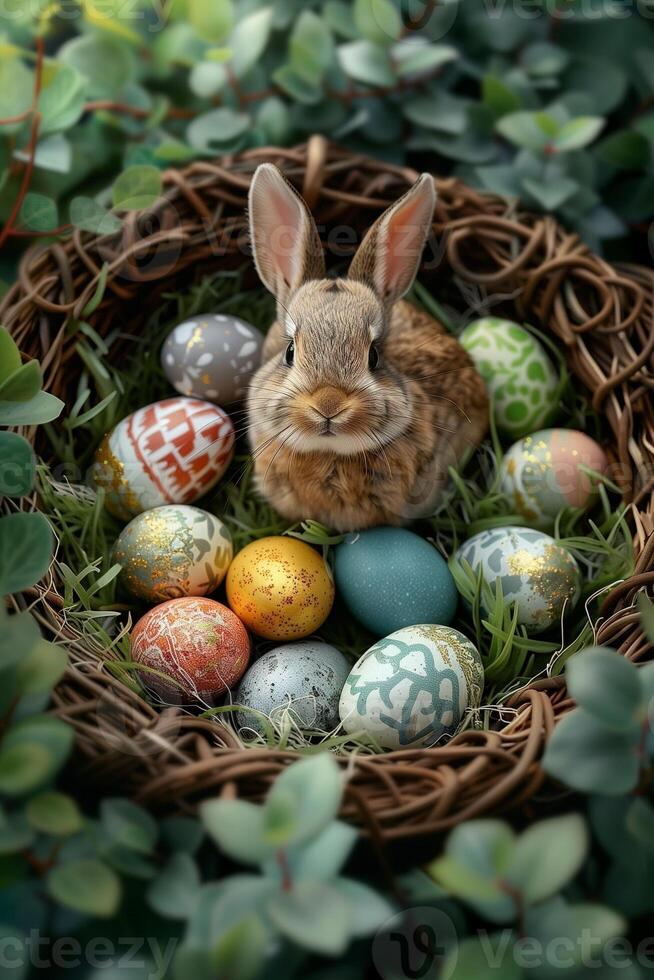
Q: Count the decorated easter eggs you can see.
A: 11